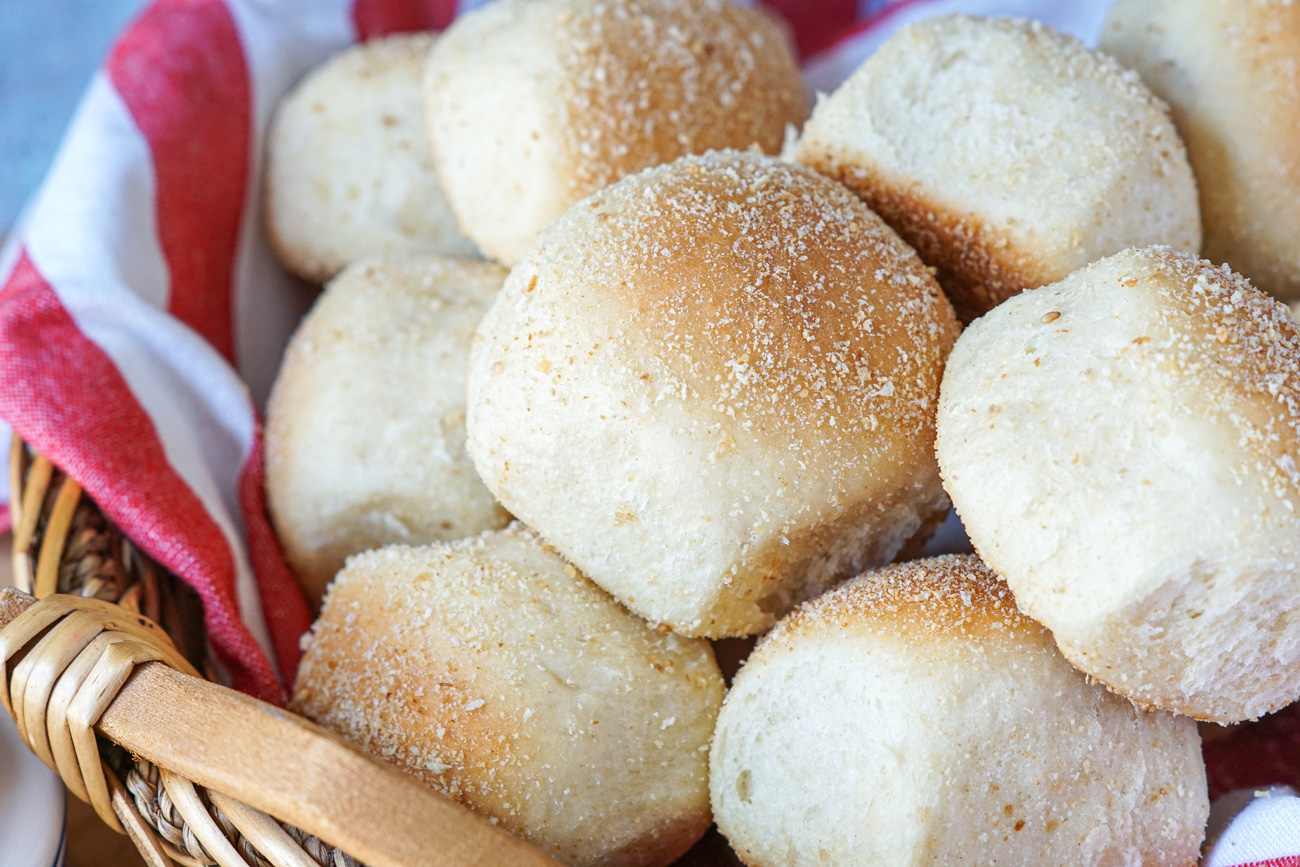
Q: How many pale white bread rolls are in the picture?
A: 9